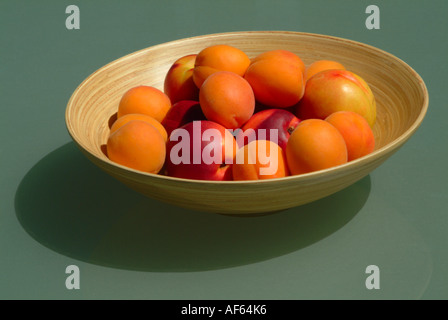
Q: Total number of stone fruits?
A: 15